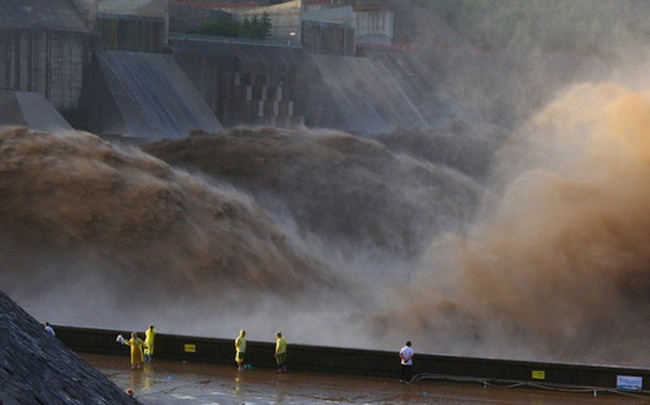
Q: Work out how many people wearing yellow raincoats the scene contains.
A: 4